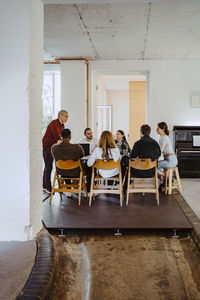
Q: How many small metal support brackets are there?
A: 3